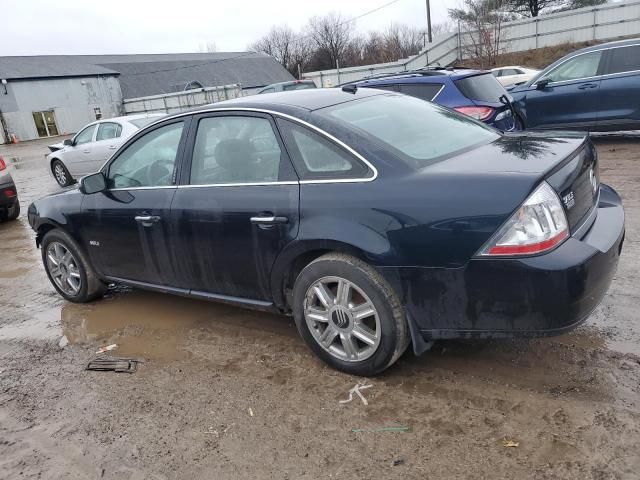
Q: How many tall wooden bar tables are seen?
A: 0